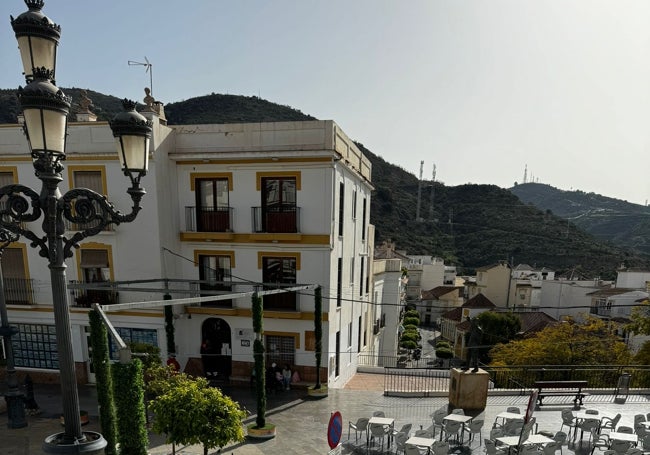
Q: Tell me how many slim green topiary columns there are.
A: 5